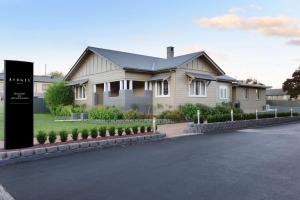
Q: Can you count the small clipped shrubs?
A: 13